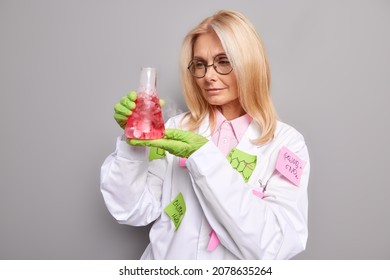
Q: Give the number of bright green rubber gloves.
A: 2